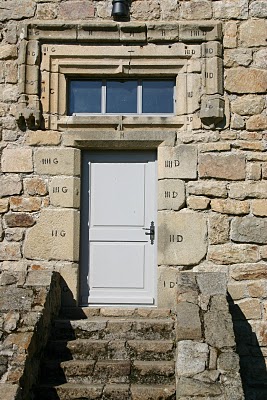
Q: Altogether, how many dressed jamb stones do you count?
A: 8